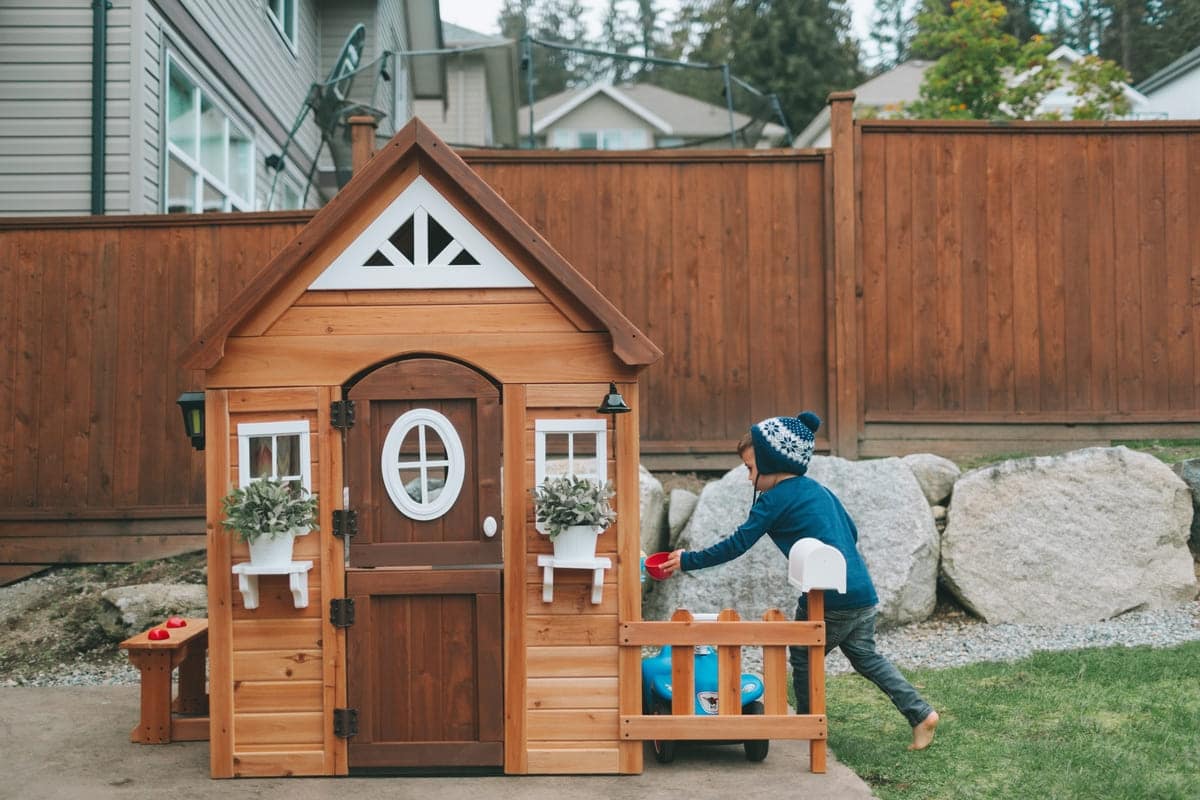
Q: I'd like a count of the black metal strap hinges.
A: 4